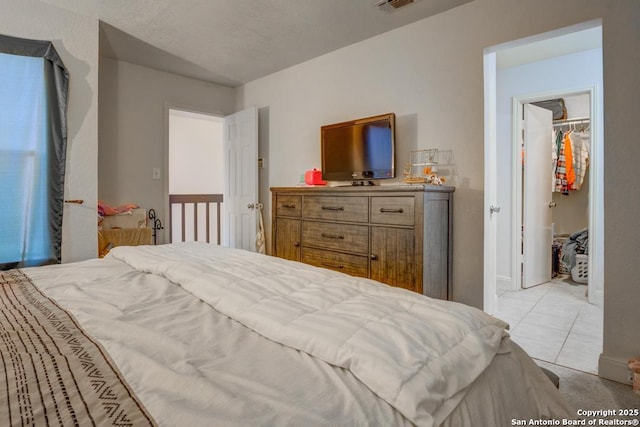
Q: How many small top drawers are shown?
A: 2